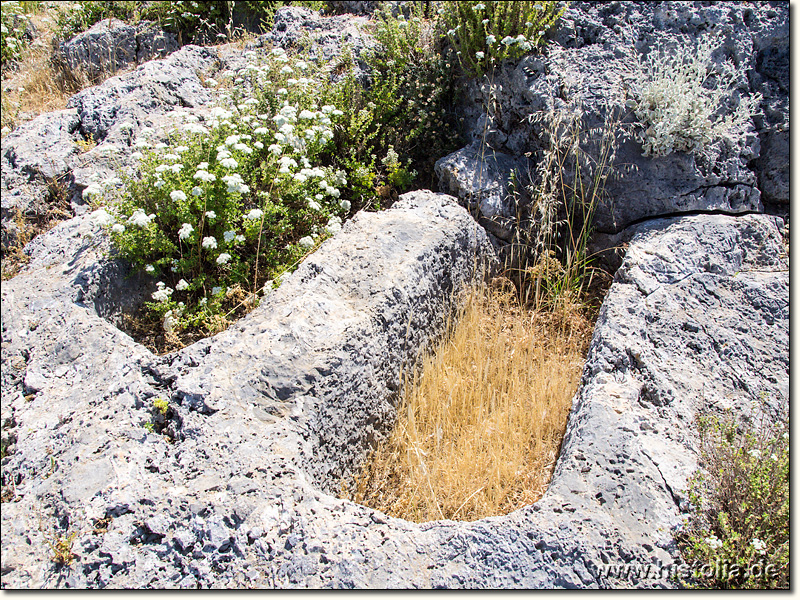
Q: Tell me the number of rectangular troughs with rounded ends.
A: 2